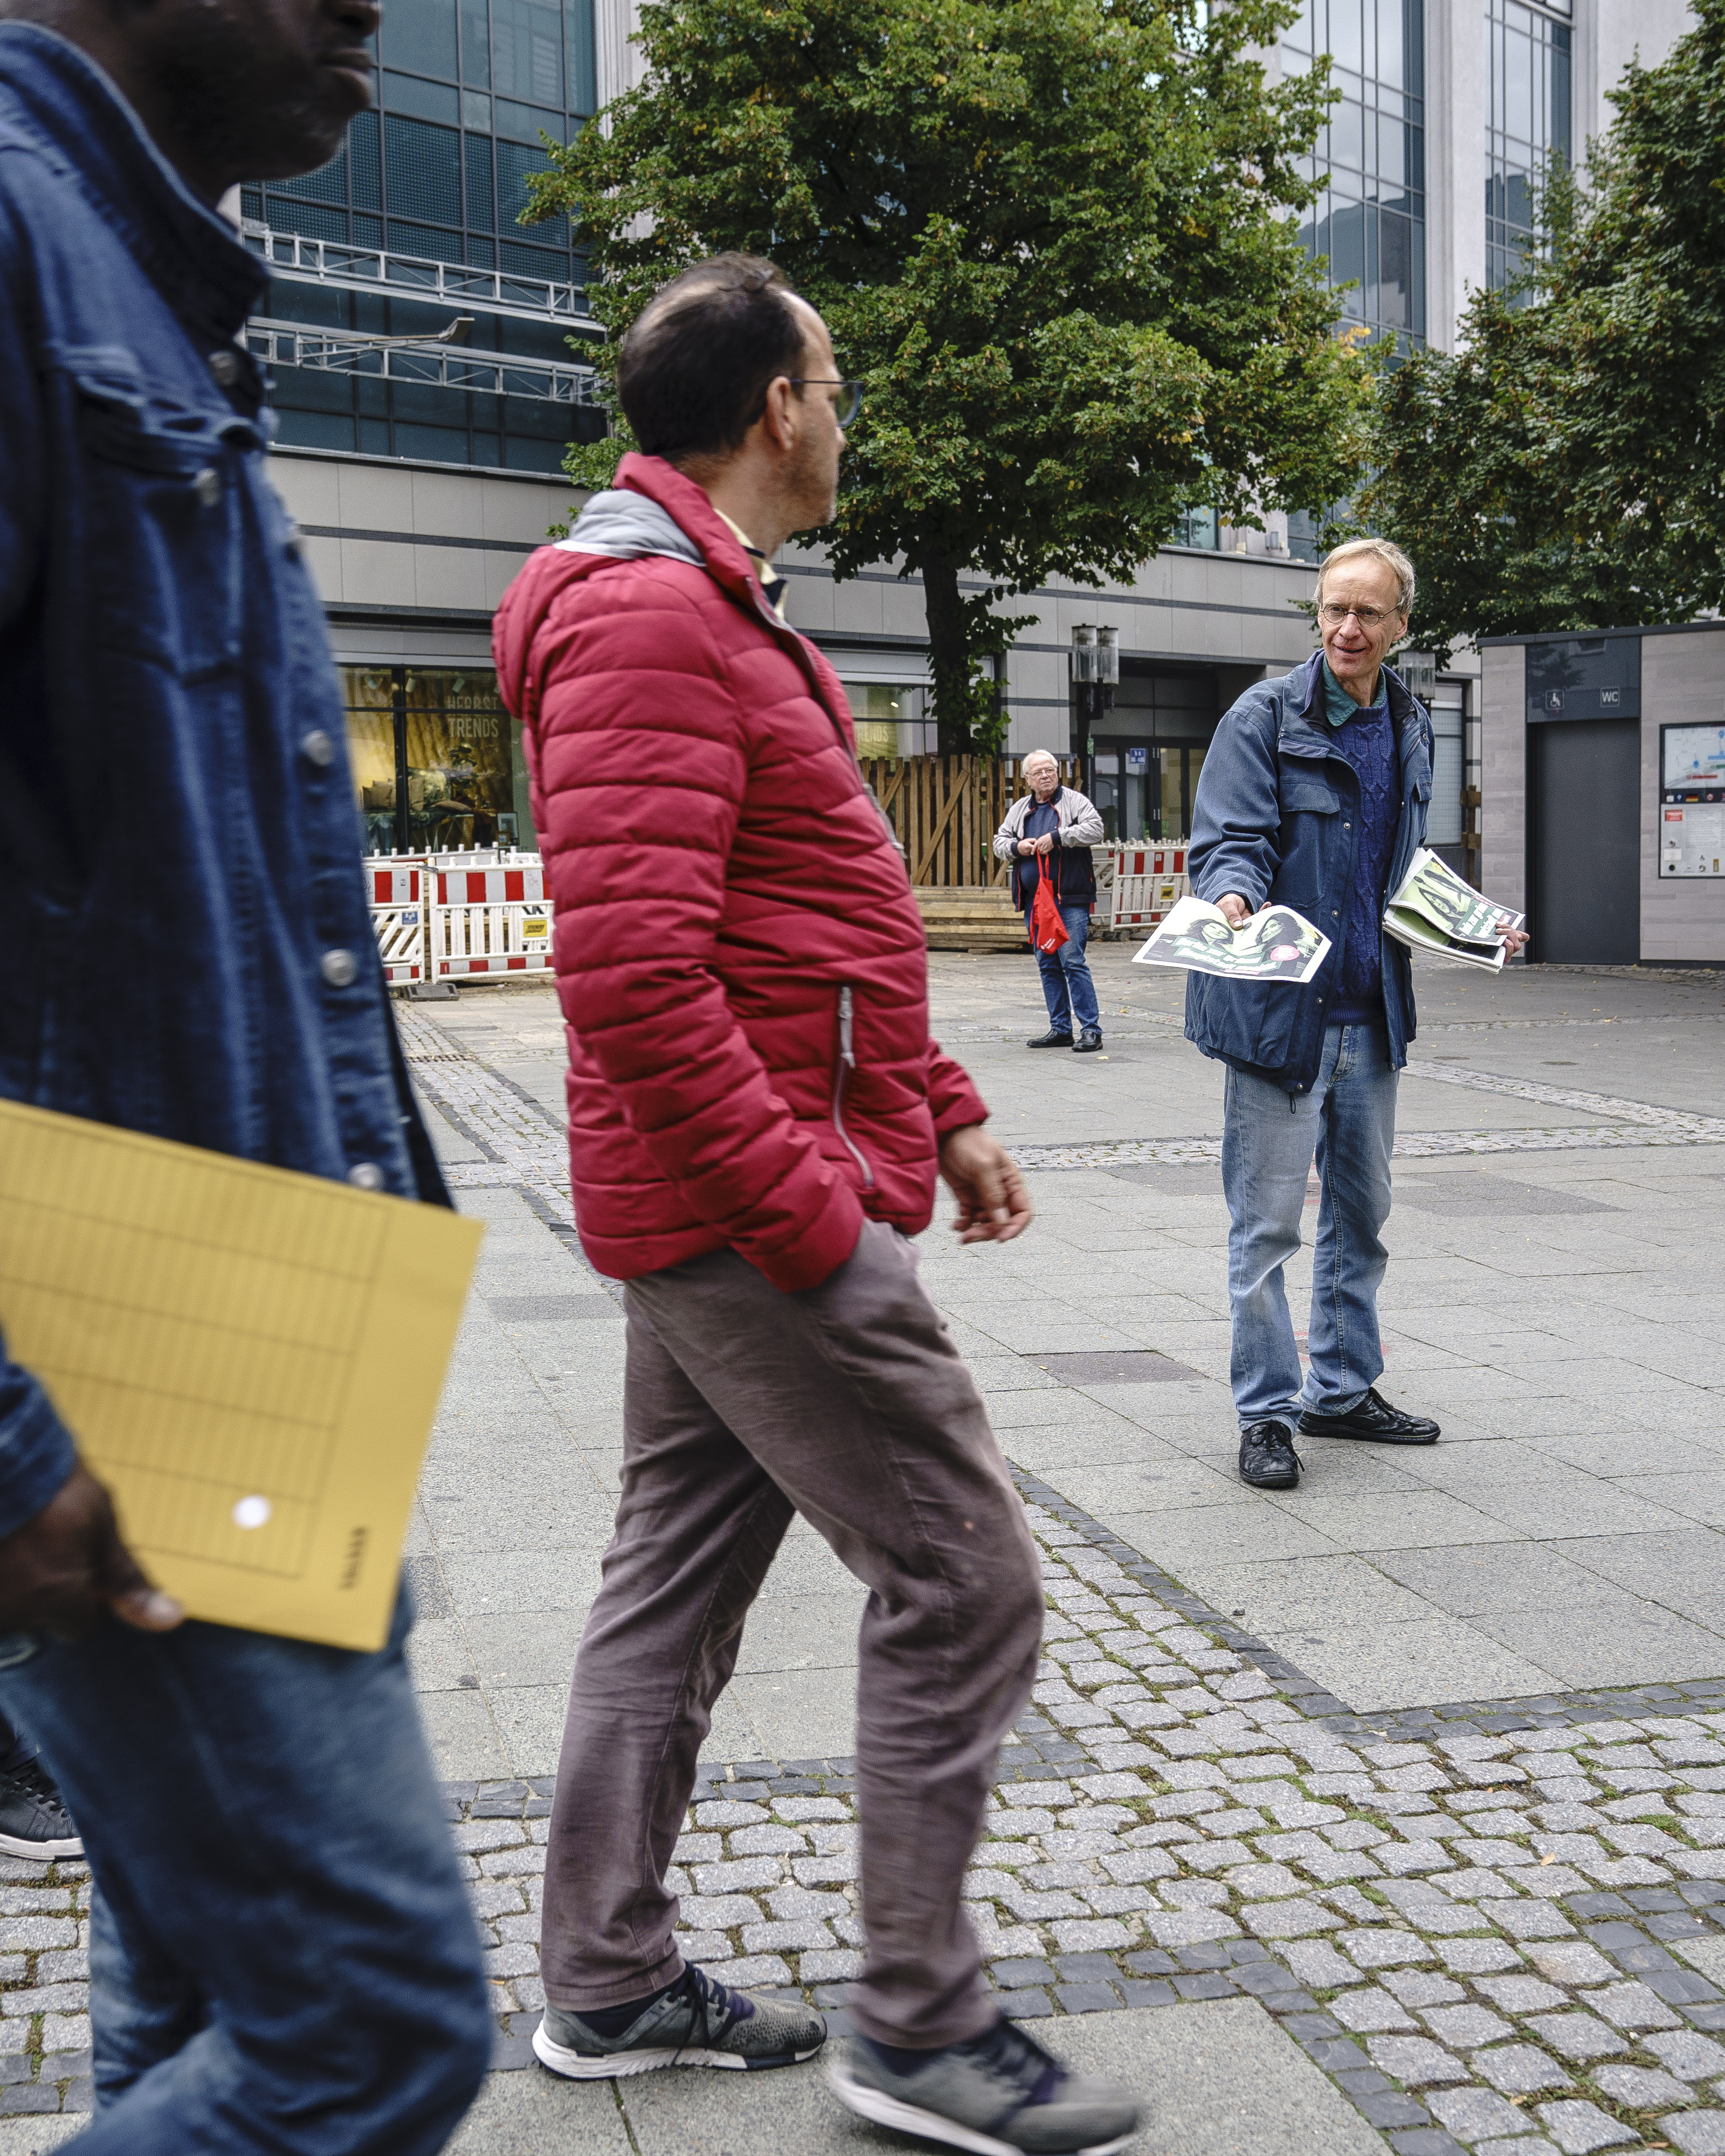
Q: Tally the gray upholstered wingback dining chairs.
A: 0